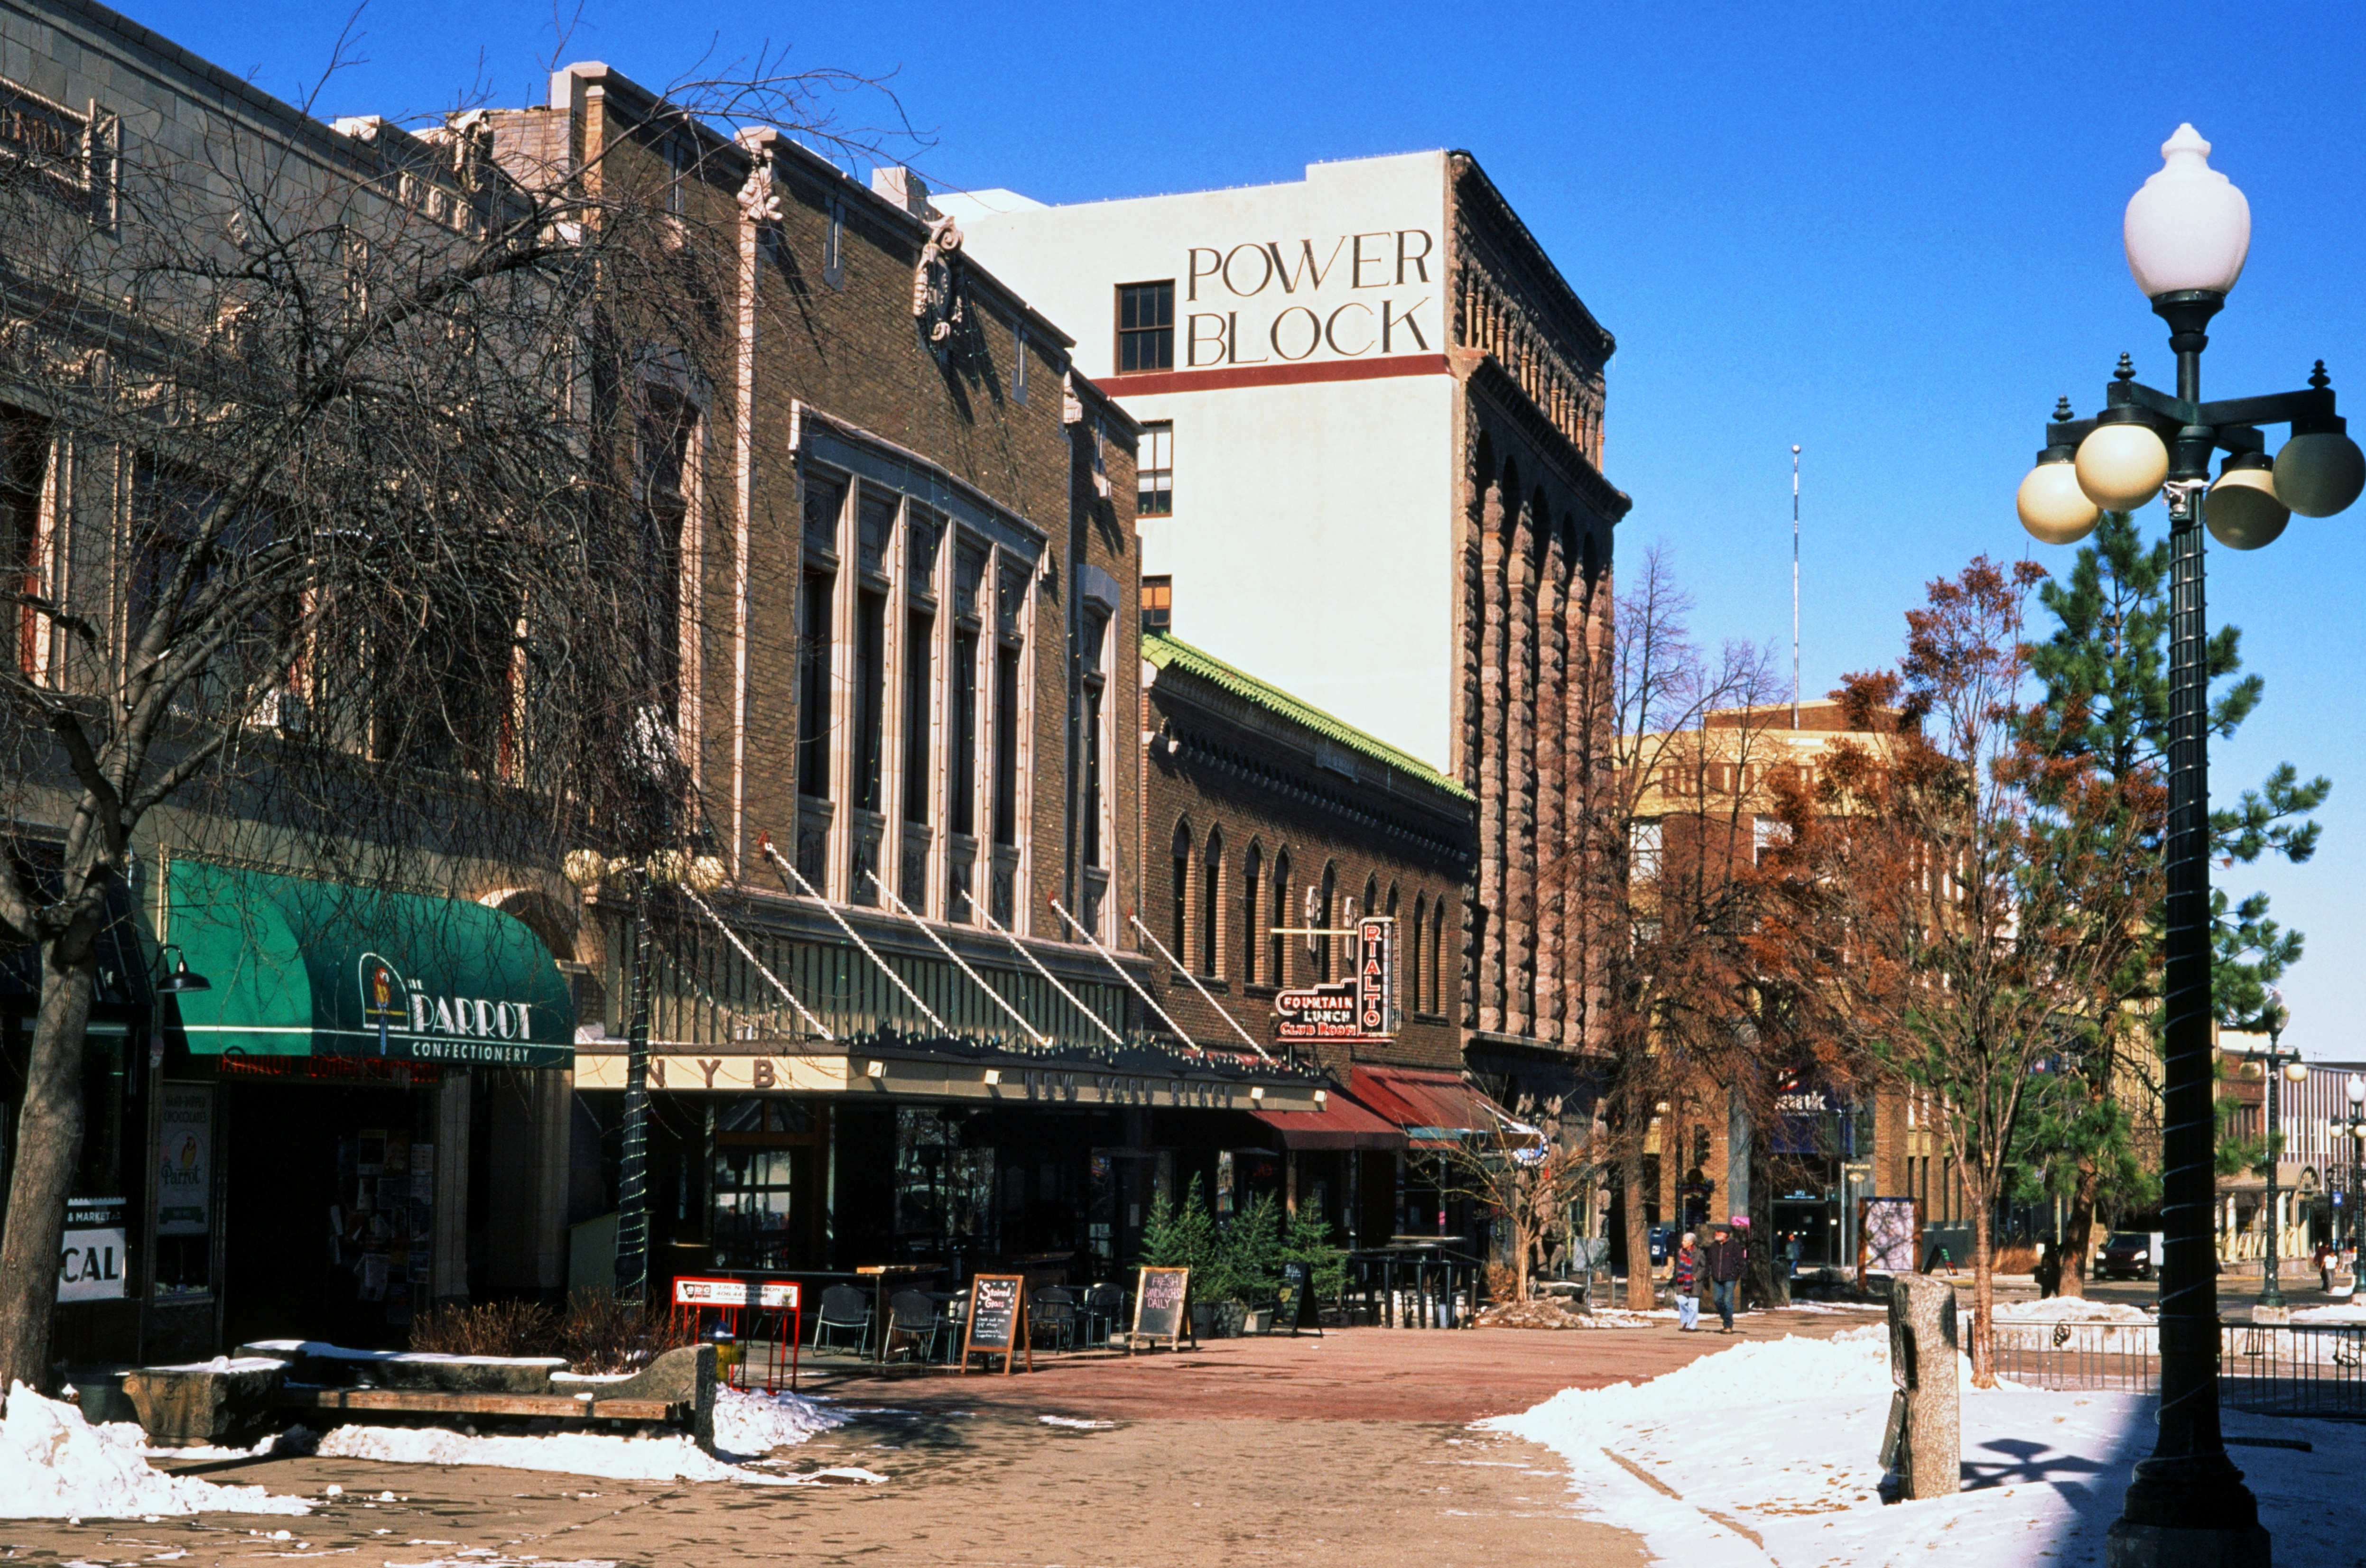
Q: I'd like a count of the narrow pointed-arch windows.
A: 9